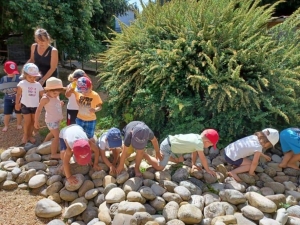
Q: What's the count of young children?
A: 11